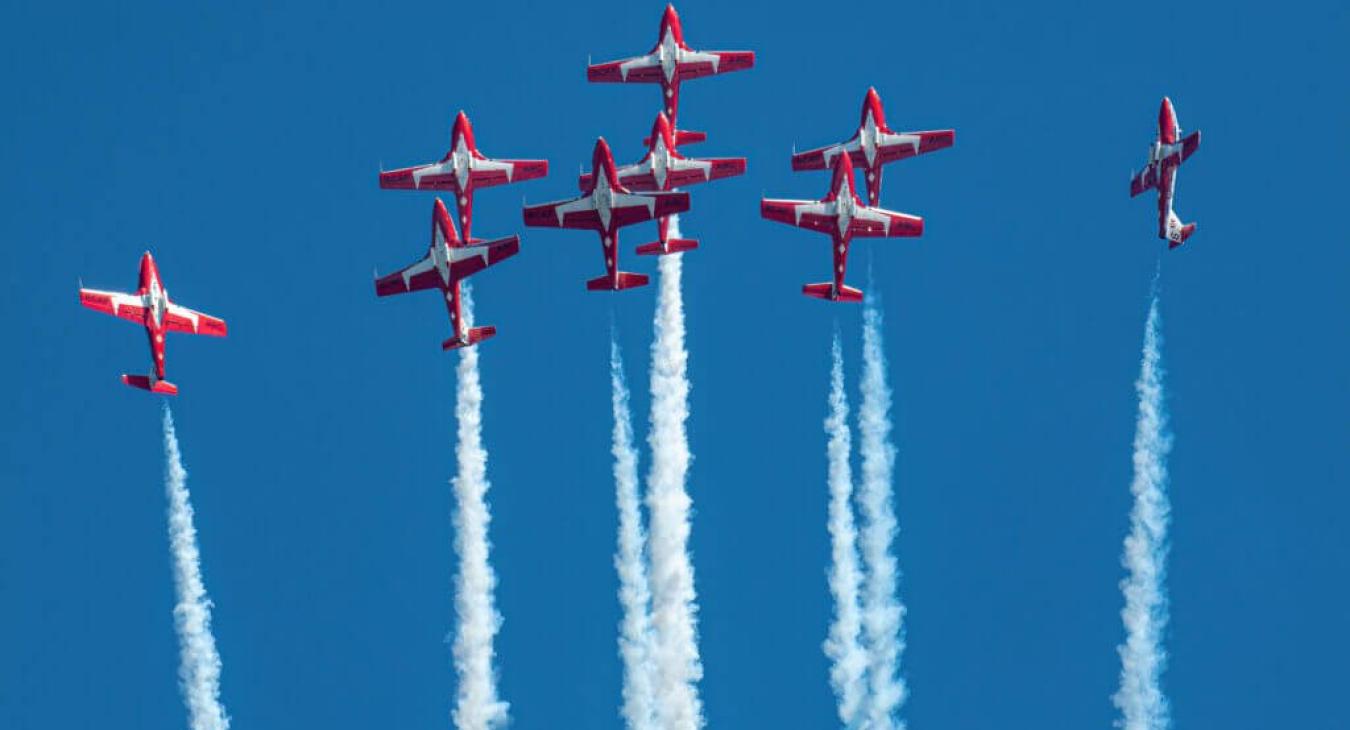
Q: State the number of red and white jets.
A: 9